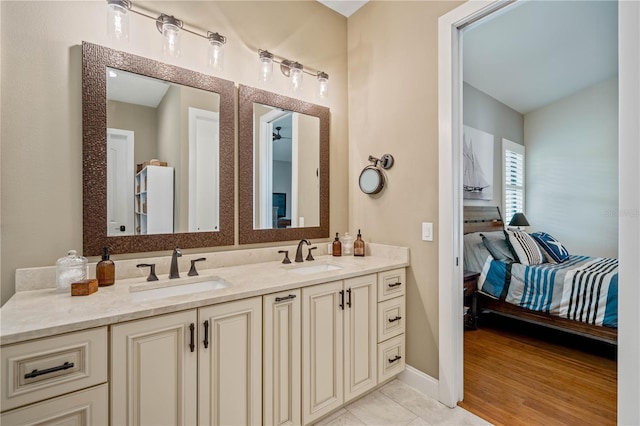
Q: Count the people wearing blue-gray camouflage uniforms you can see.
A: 0